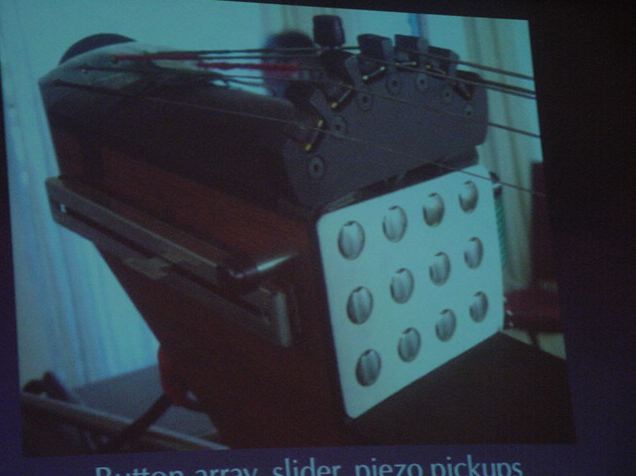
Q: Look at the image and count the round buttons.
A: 12